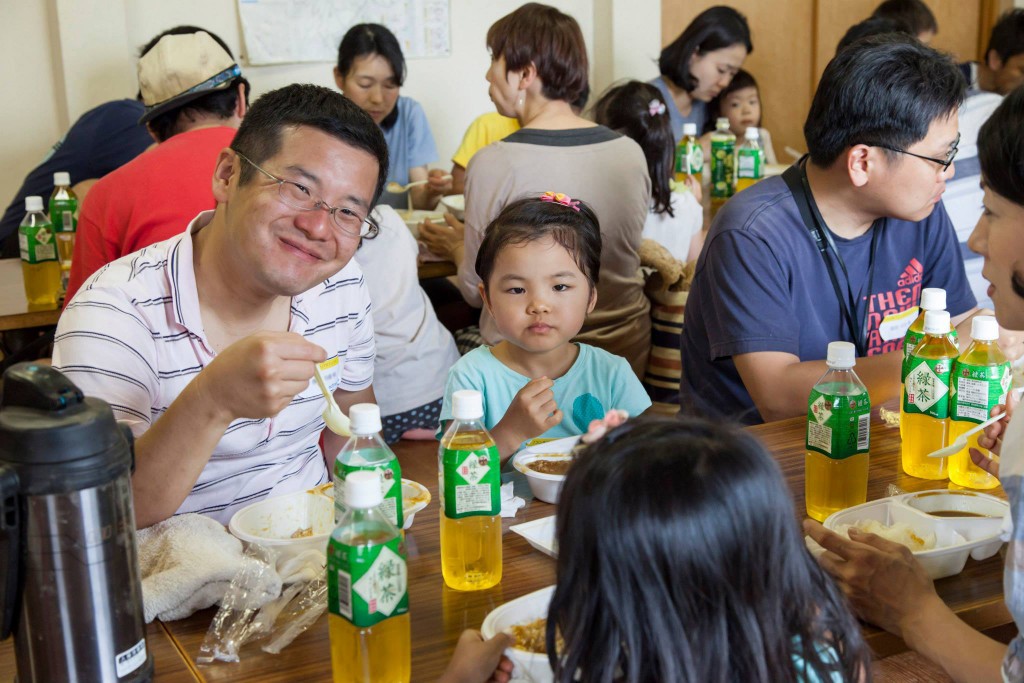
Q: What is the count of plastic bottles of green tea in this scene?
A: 12